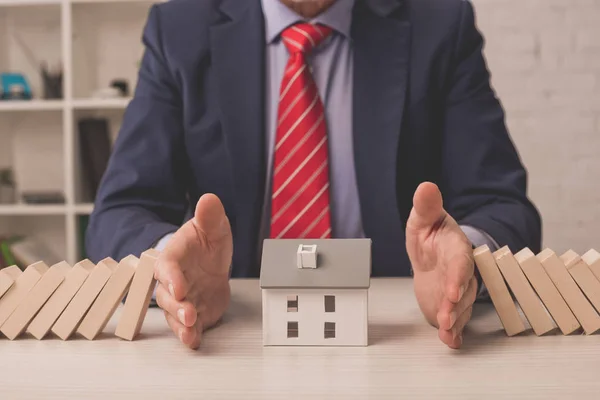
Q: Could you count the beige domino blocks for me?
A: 13